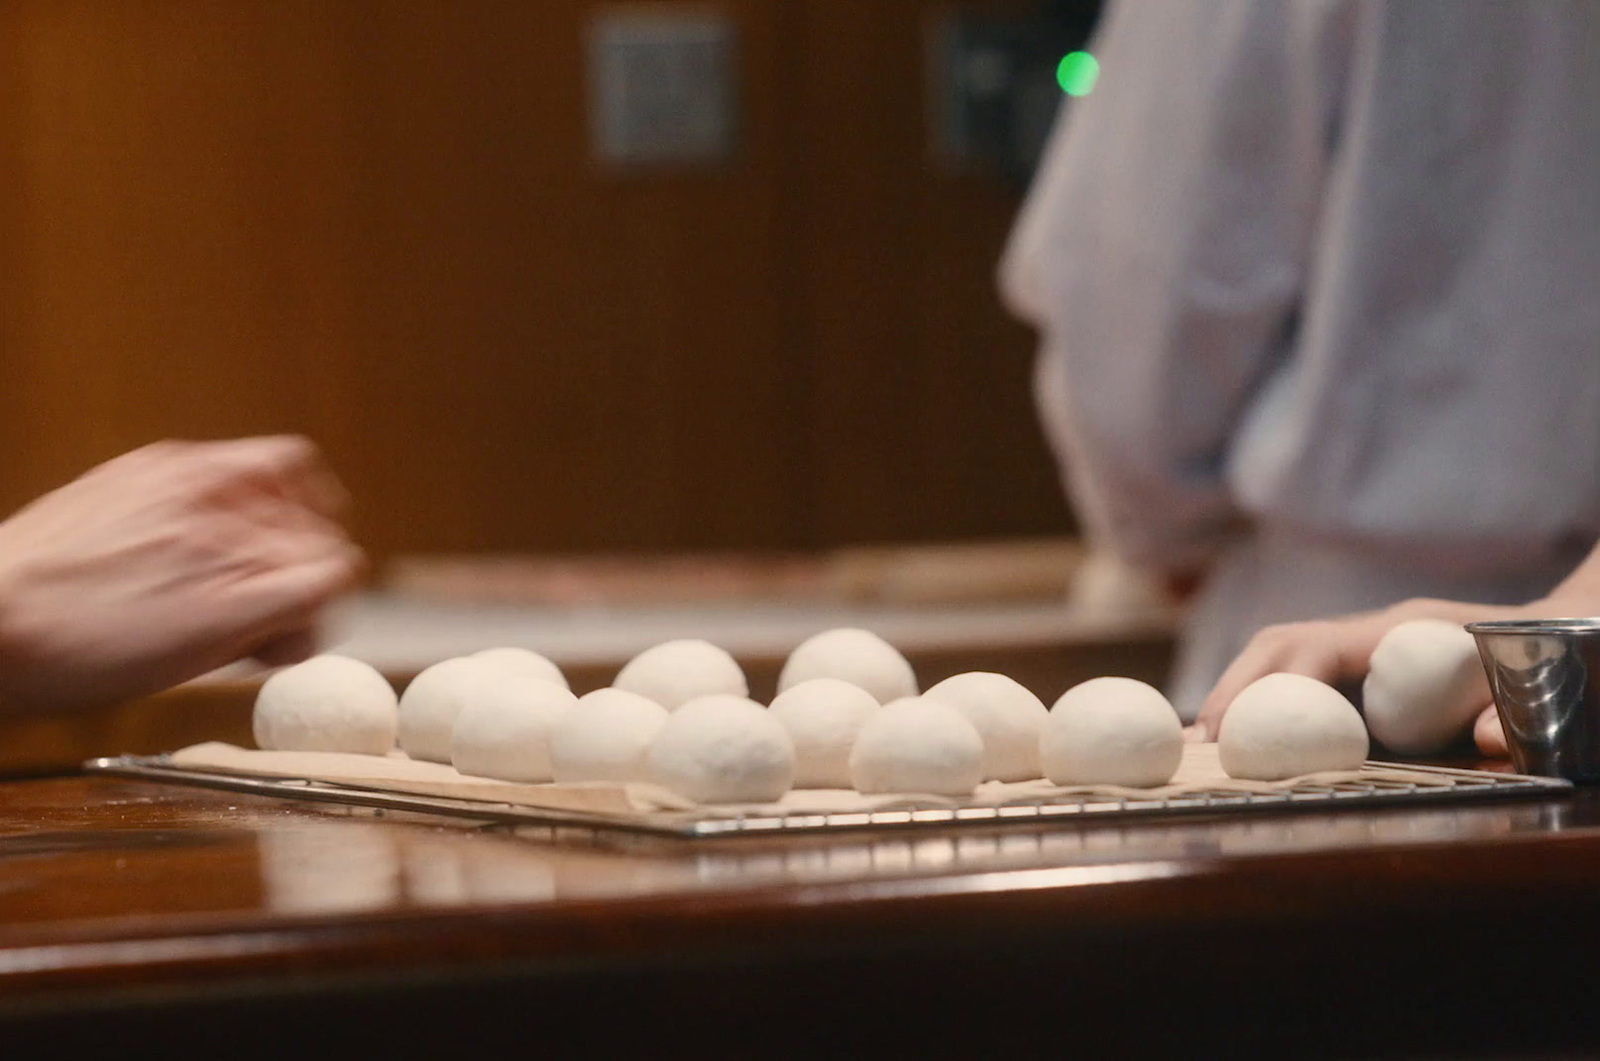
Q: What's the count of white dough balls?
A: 14